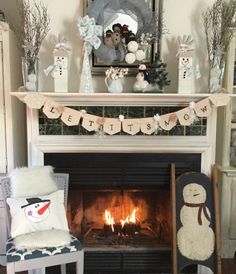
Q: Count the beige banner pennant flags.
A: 11